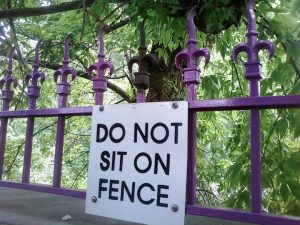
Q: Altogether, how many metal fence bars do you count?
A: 7